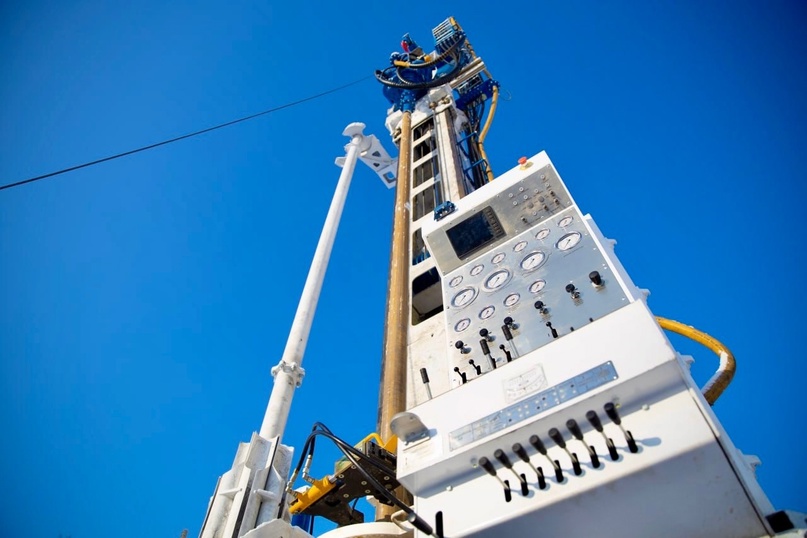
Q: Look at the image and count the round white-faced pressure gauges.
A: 14